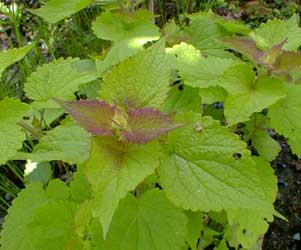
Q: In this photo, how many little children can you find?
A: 0